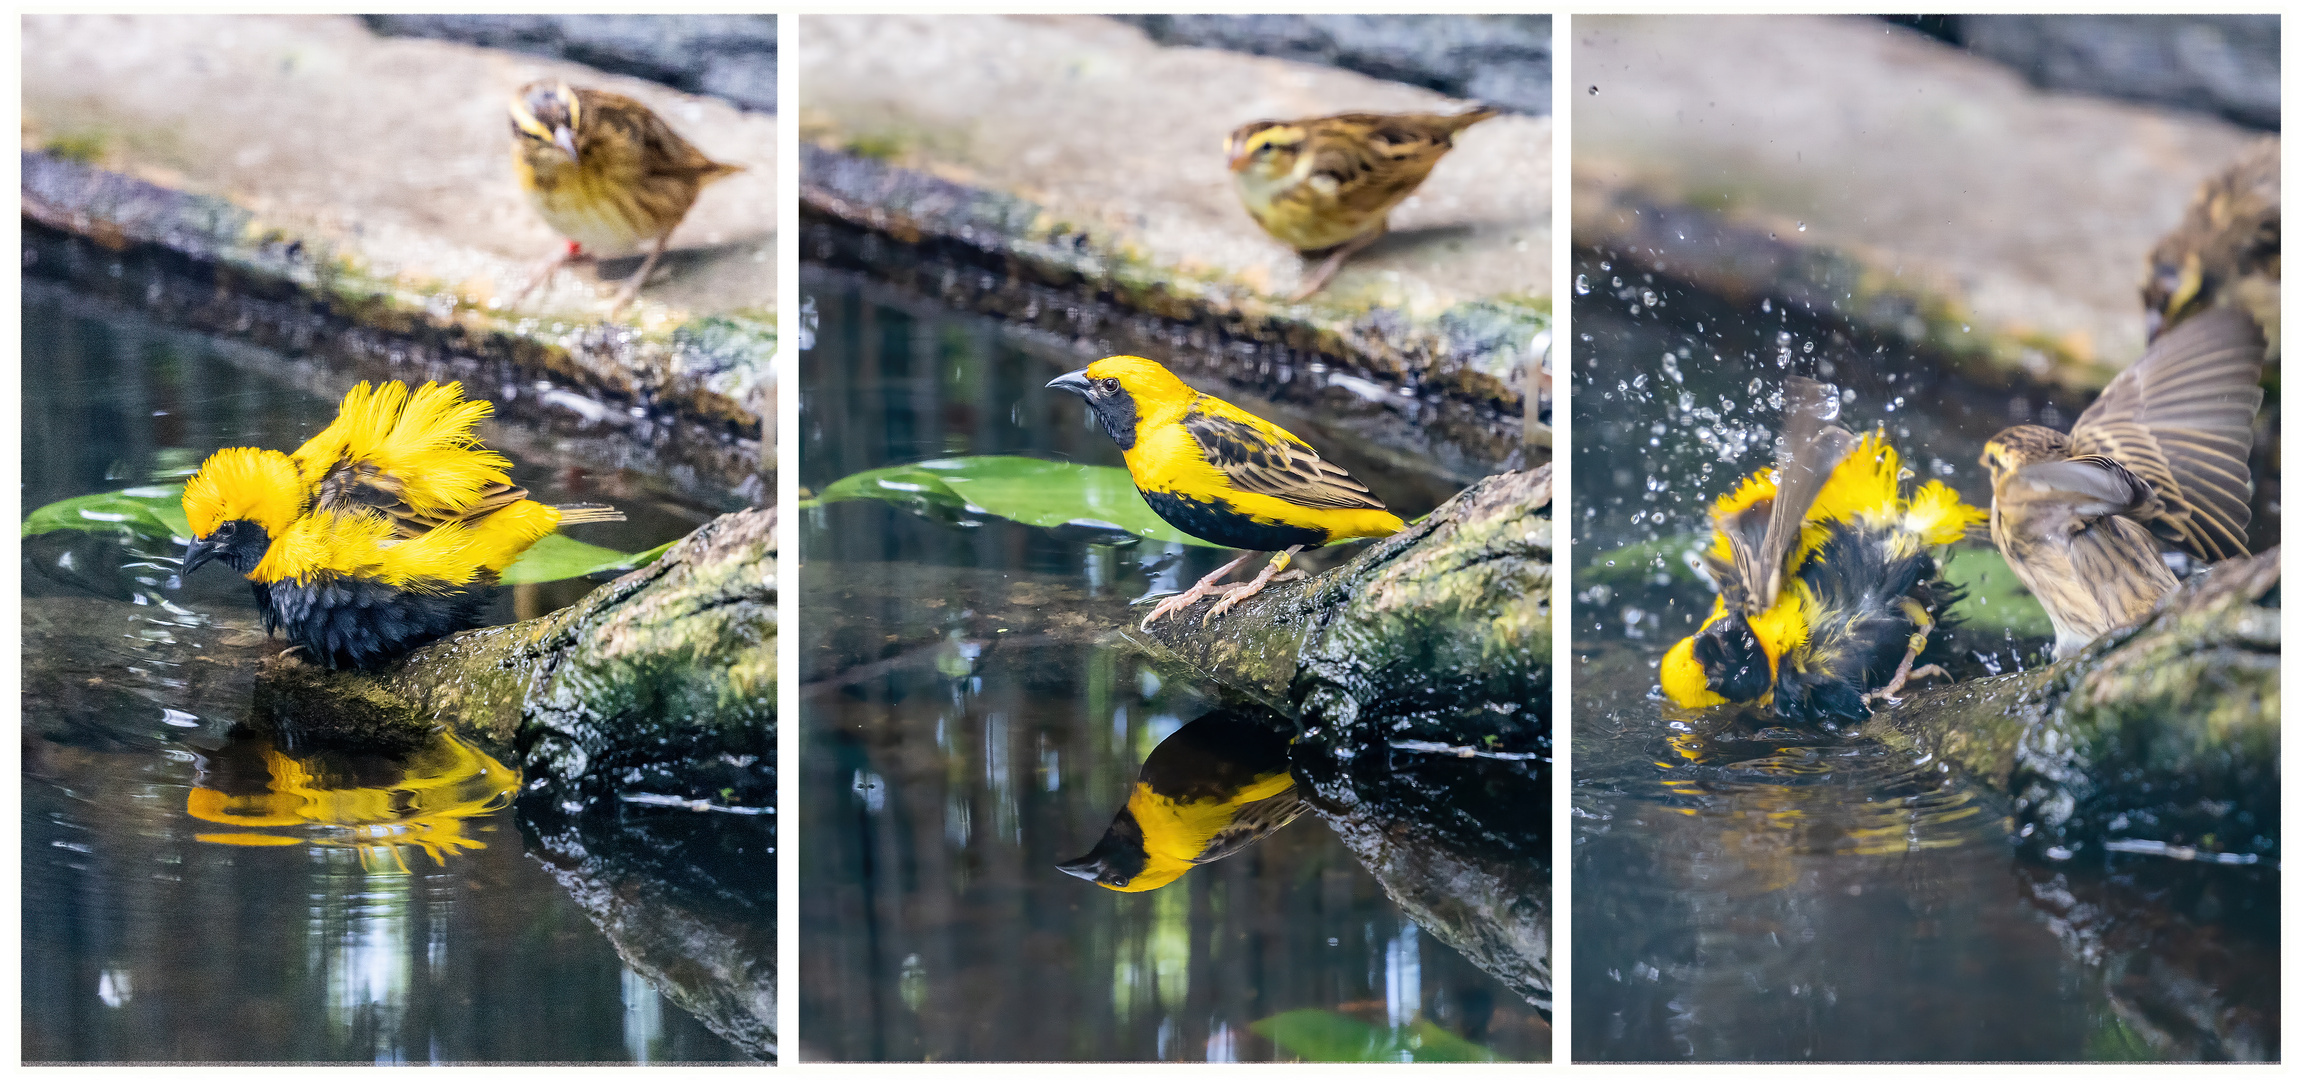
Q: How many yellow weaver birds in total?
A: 3